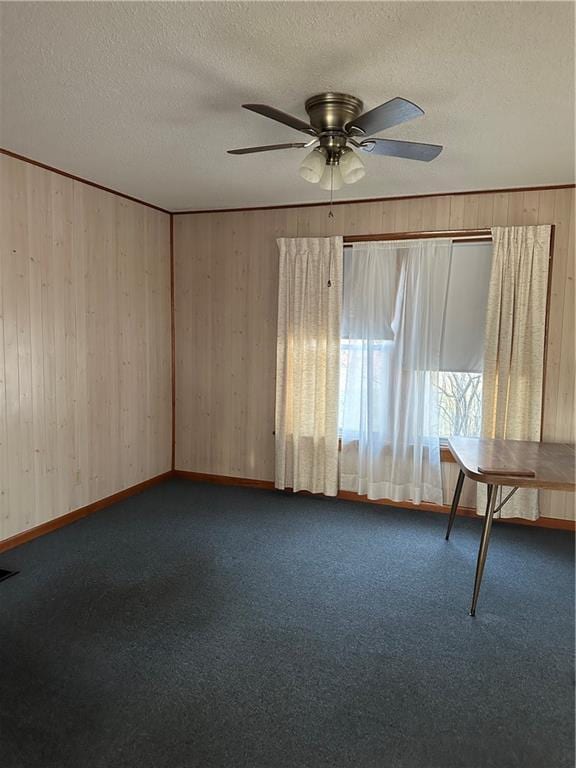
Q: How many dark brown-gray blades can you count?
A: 4